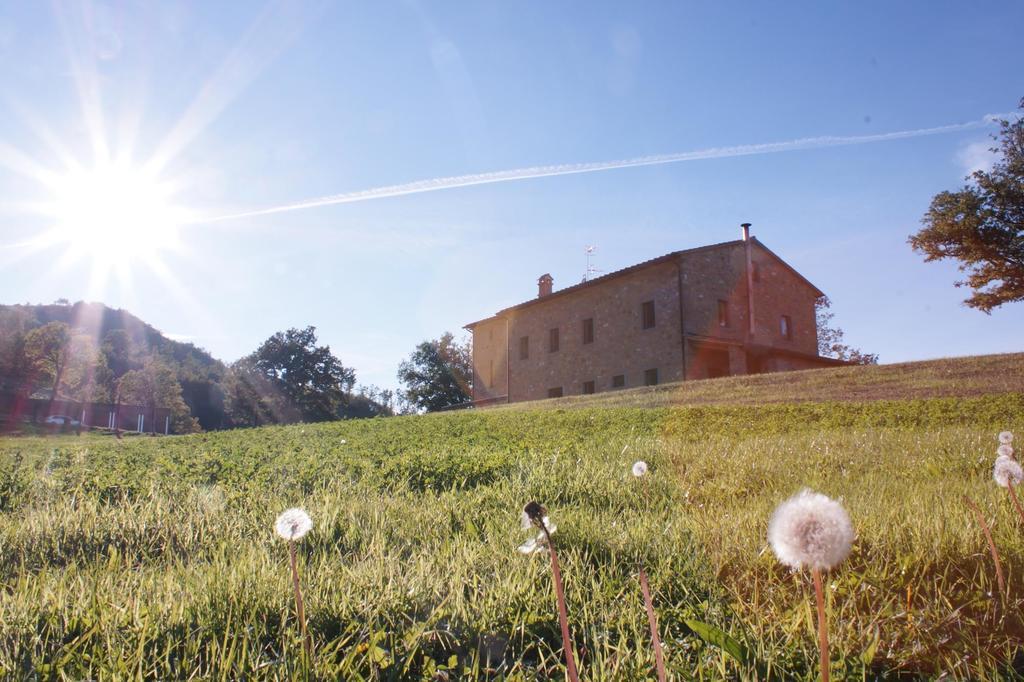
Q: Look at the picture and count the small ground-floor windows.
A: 4